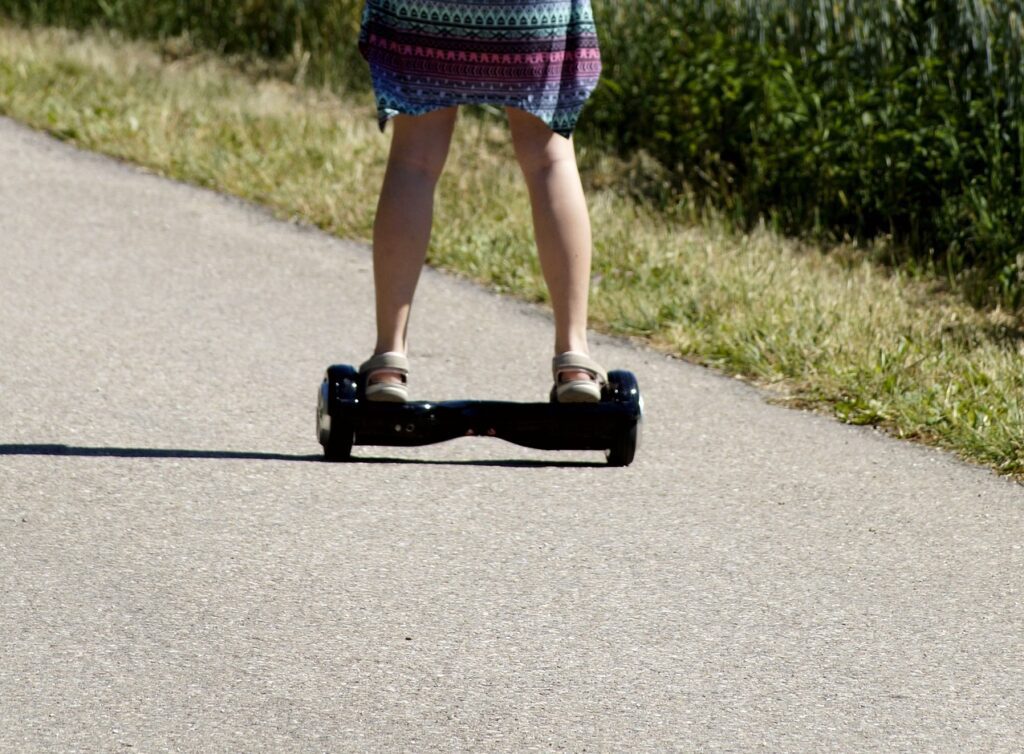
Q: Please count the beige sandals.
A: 2